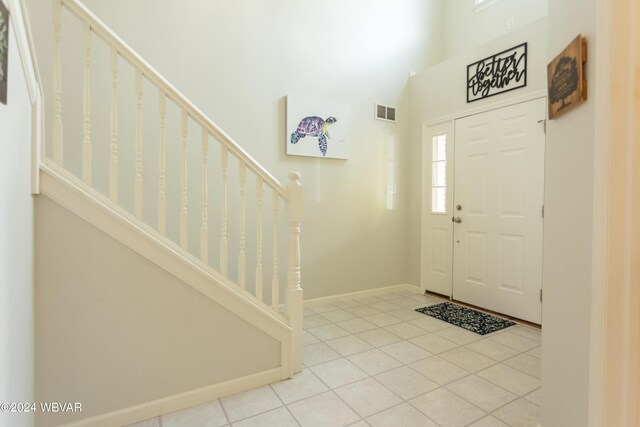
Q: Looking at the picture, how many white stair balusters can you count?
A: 11